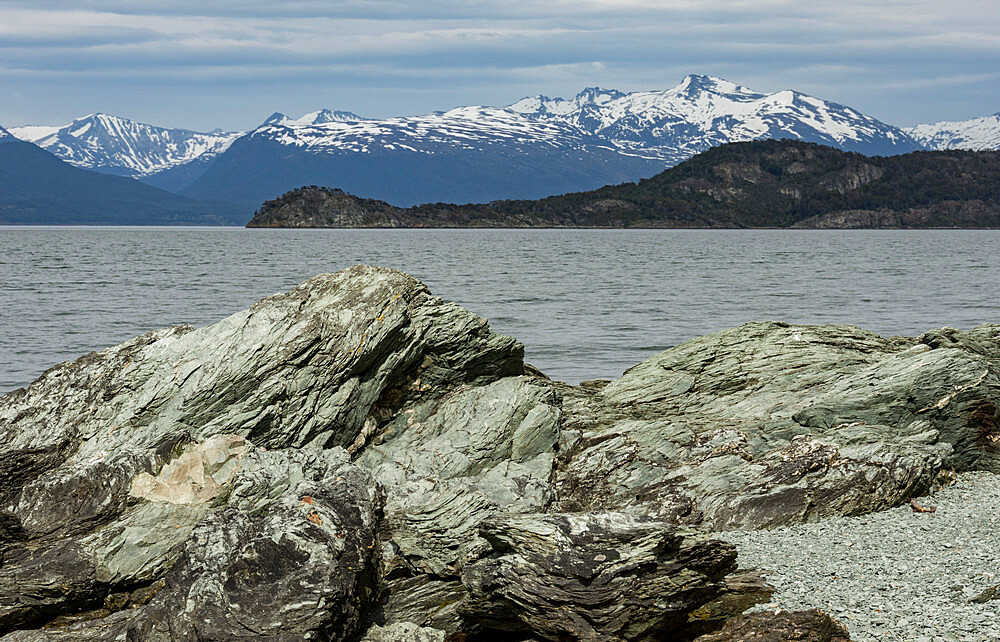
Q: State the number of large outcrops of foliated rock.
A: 2